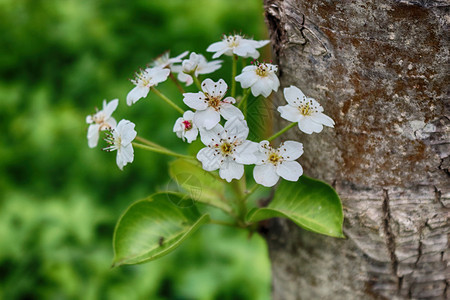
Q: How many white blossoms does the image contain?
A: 12